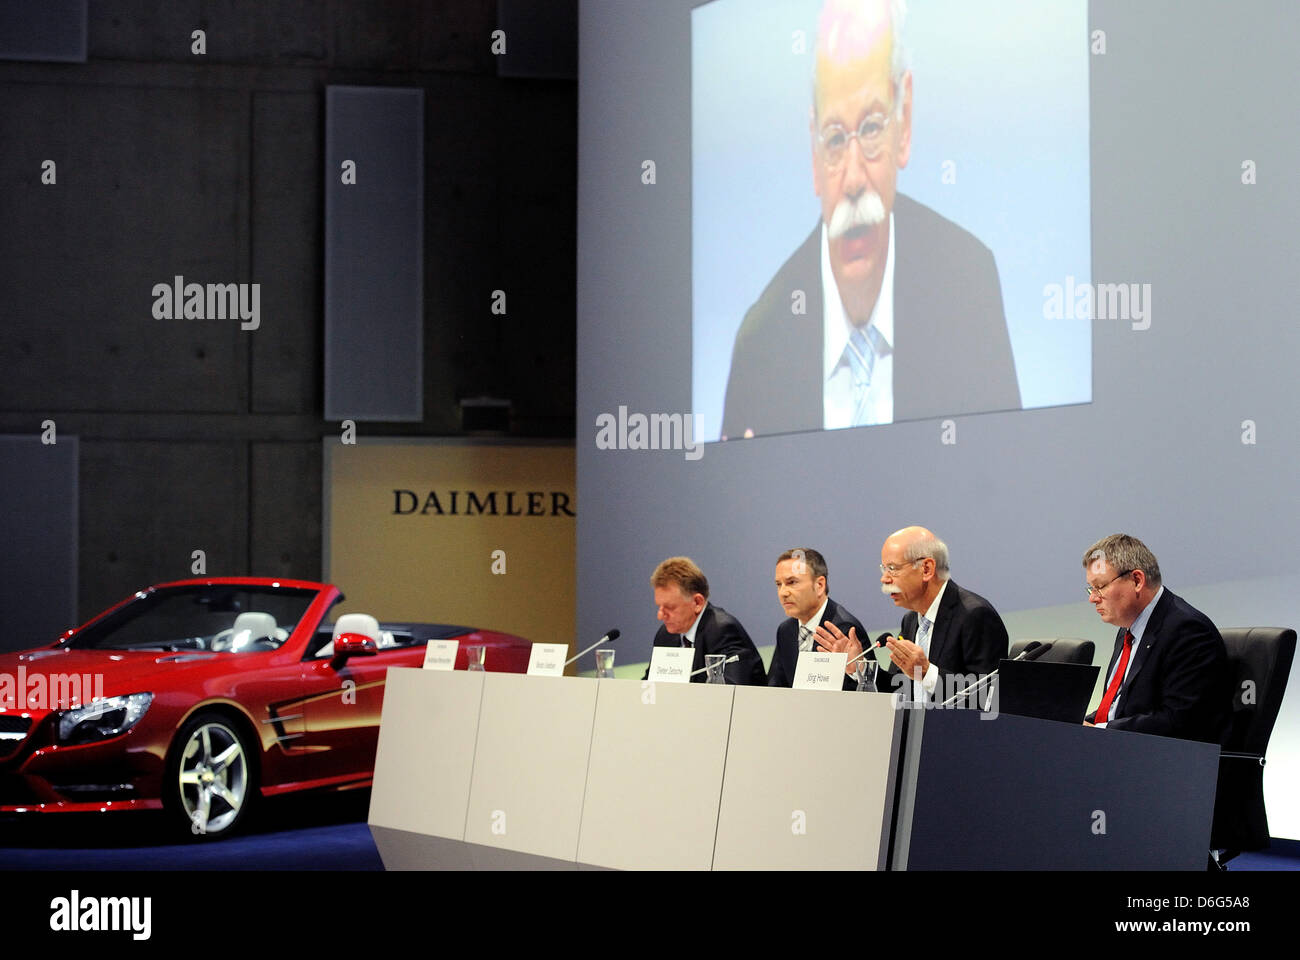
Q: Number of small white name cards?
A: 4